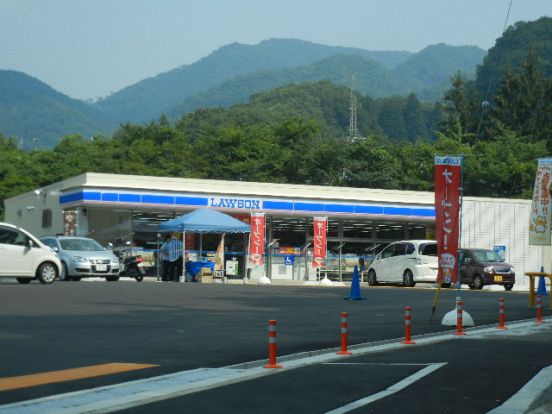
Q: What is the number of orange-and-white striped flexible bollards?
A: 6